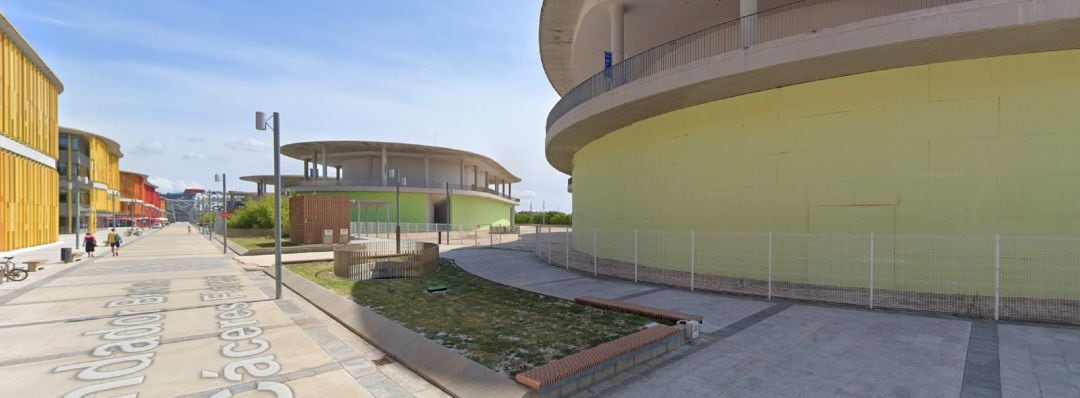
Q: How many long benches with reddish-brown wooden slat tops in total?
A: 2